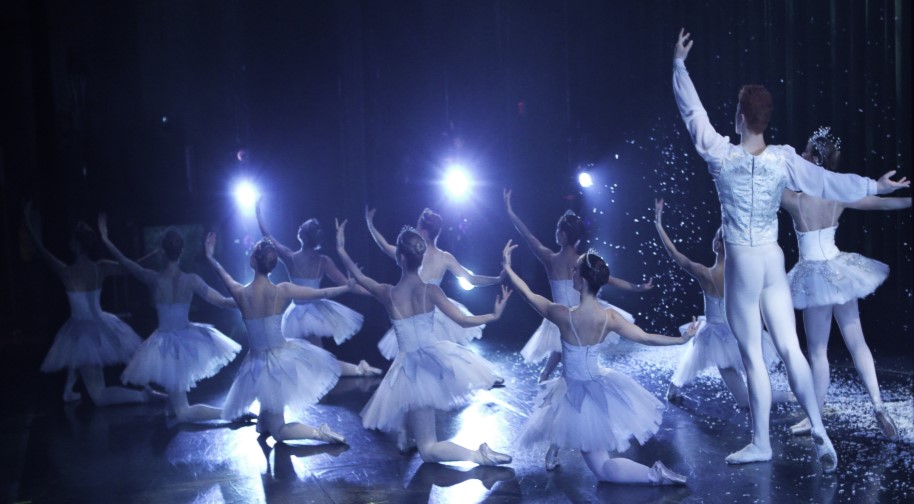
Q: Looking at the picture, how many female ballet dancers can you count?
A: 10